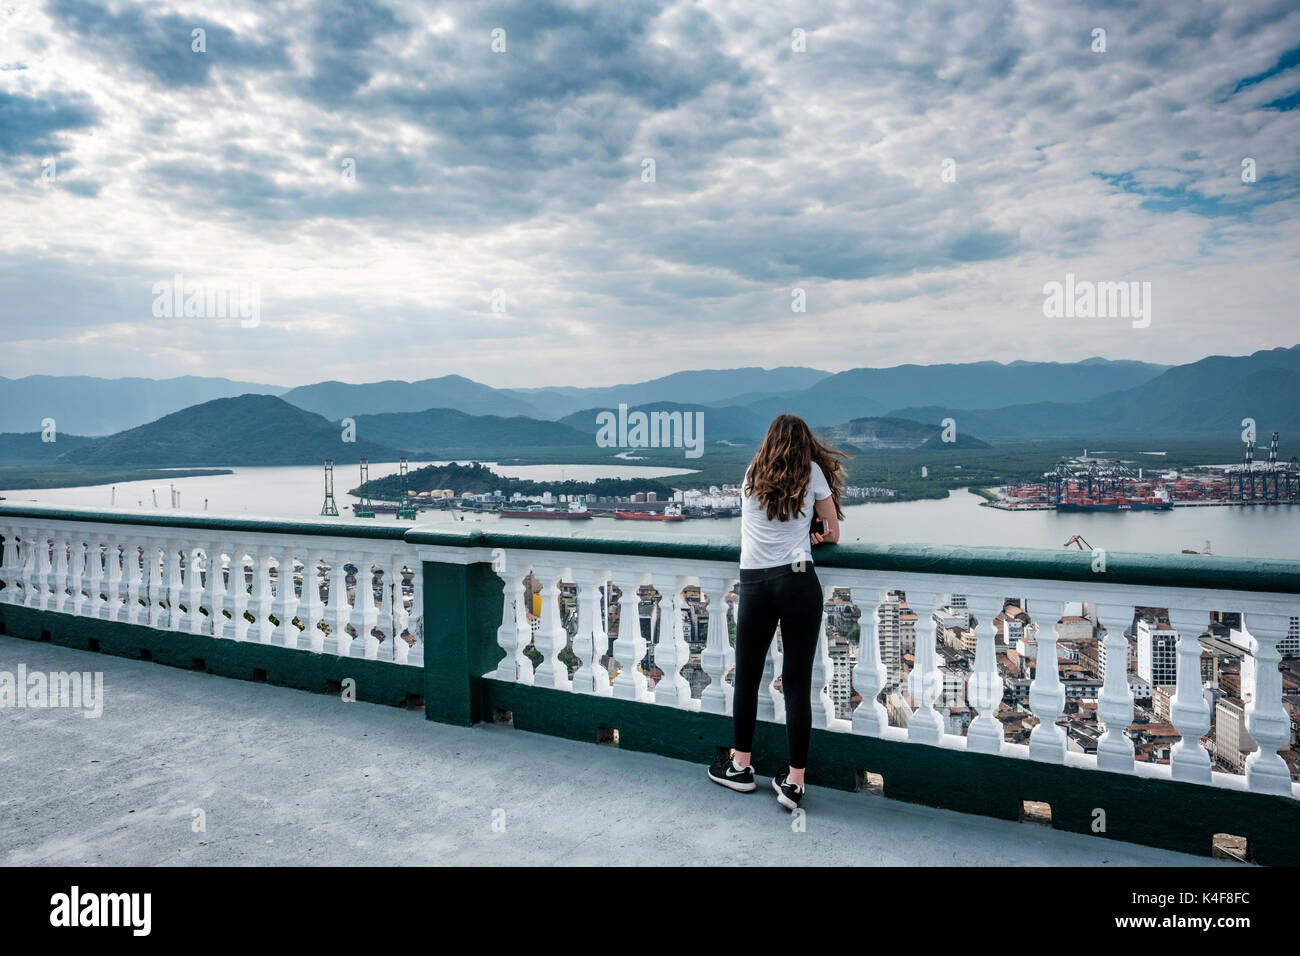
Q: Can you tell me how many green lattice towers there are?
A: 3